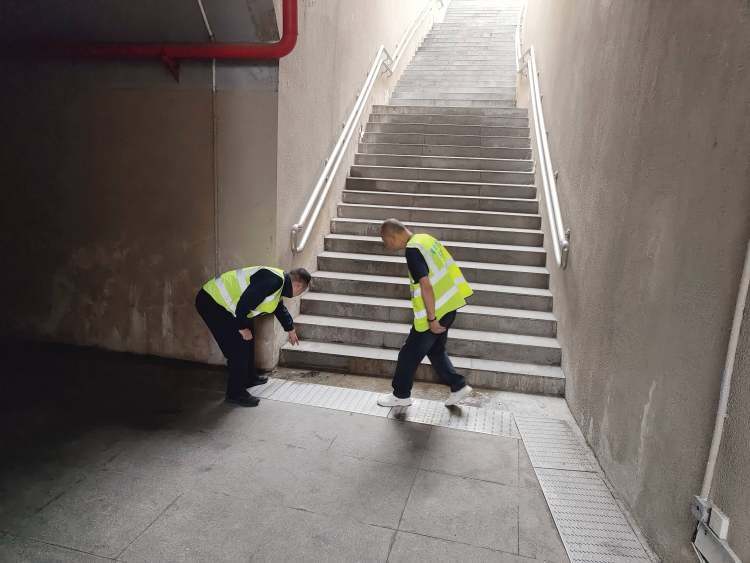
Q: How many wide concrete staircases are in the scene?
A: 1